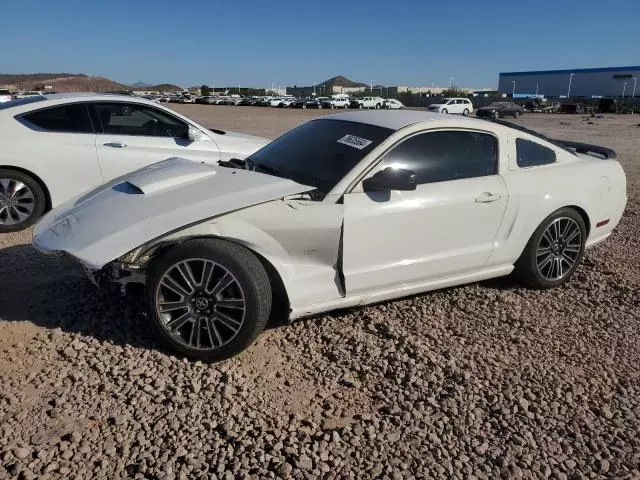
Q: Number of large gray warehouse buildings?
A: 1